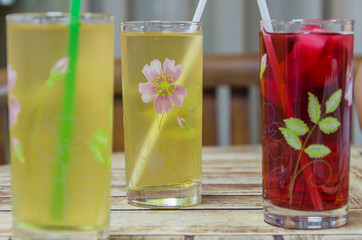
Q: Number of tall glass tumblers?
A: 3